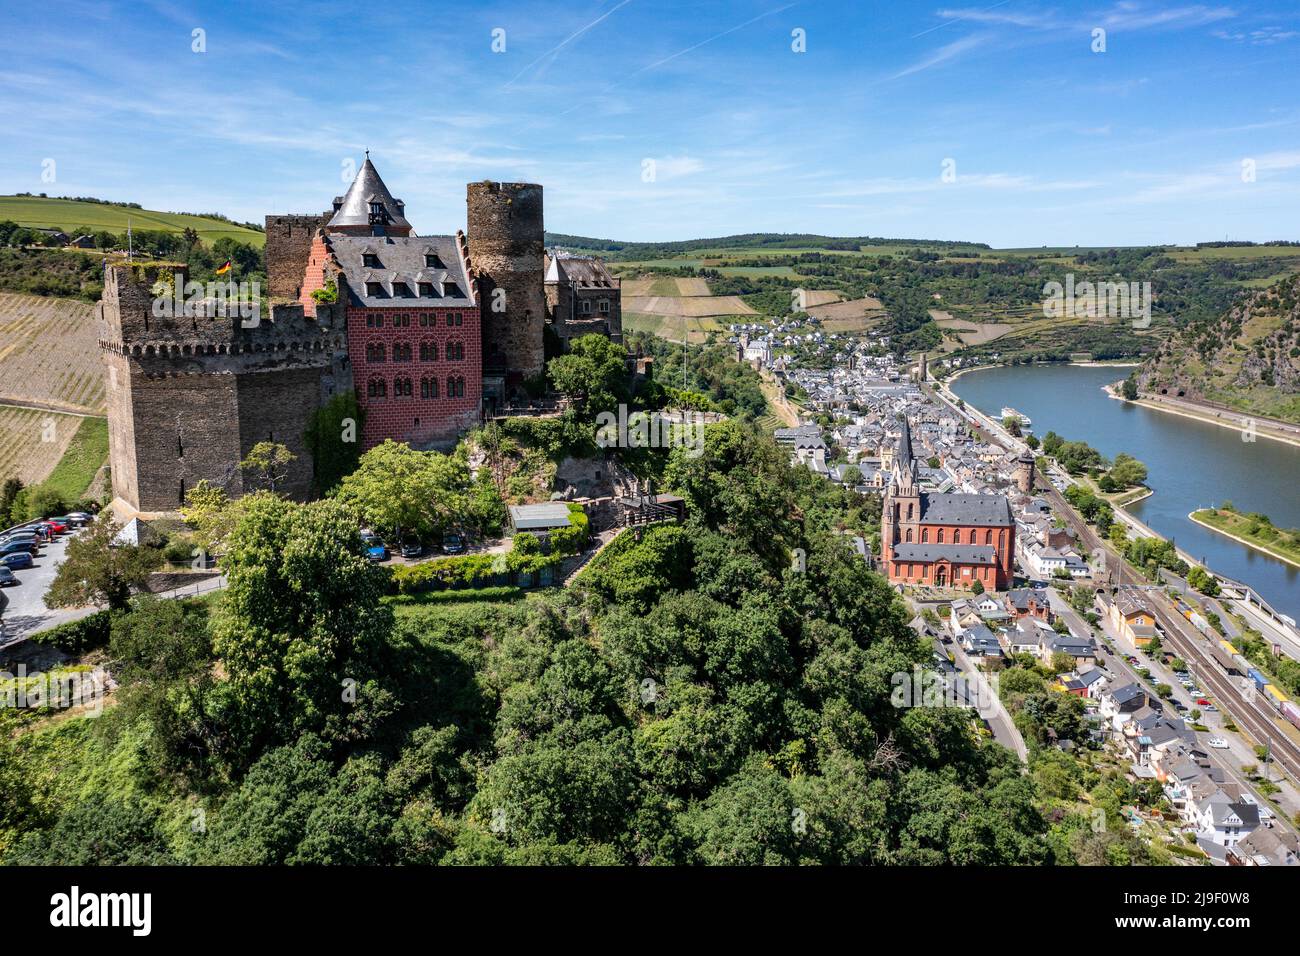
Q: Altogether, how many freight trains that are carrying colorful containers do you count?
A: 1